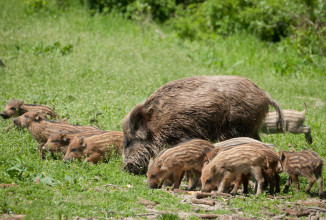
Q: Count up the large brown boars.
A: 1